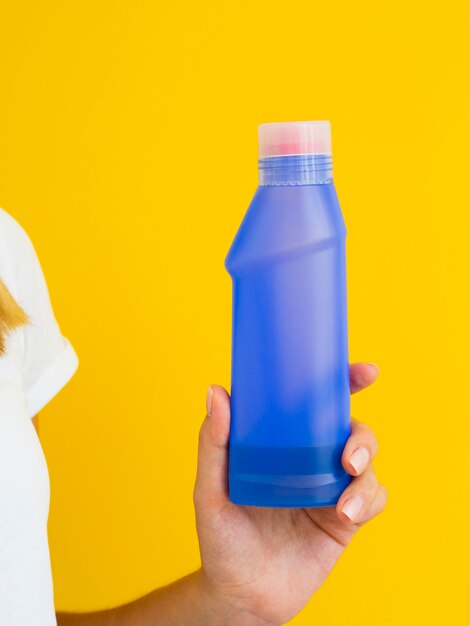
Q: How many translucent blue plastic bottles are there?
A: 1